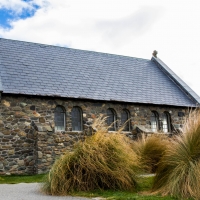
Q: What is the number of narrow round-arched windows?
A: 6